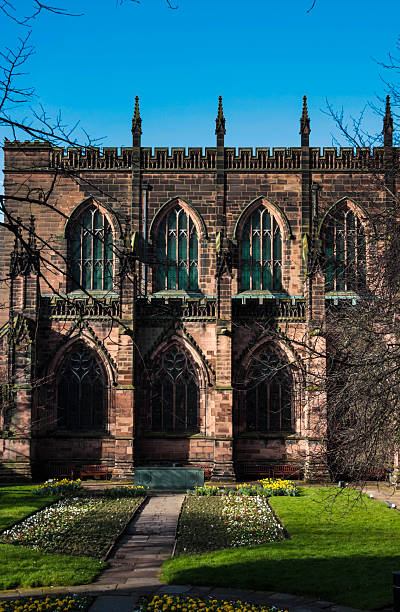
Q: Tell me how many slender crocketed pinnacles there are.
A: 4